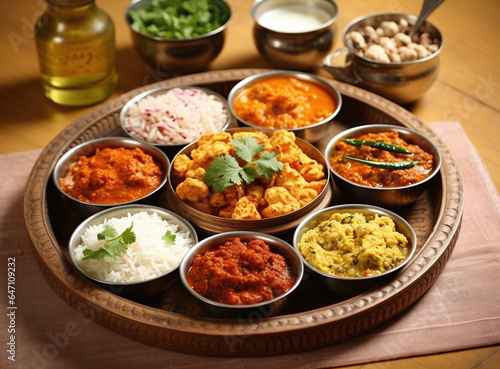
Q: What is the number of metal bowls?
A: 11